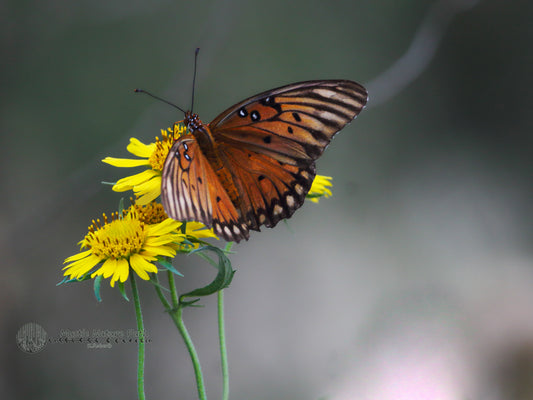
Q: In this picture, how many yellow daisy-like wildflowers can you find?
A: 4